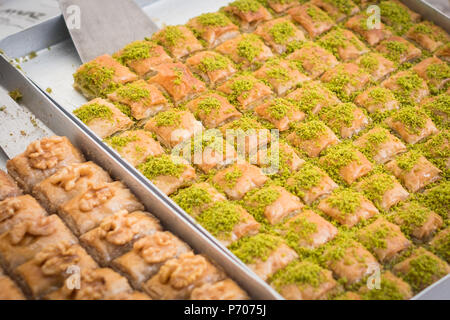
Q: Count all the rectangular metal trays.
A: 2